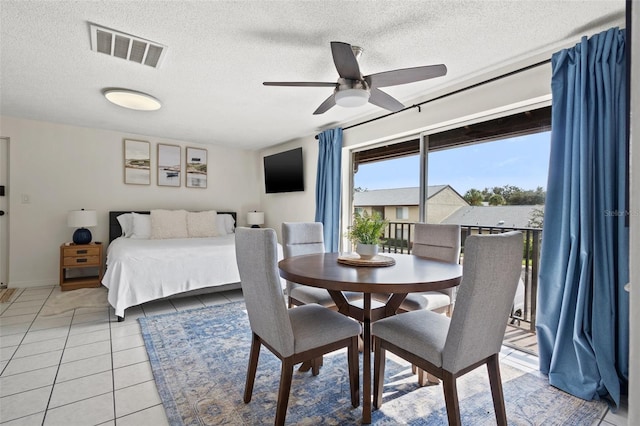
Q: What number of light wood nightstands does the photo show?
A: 1